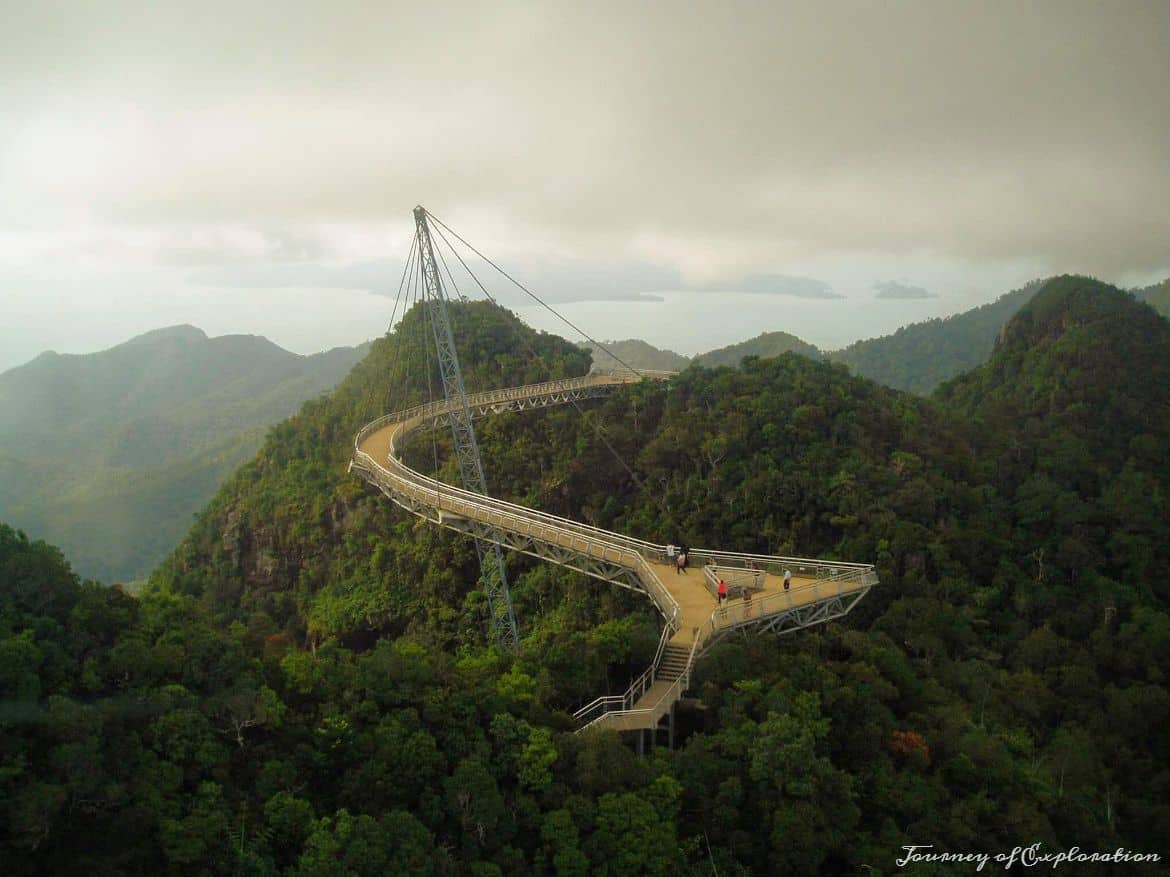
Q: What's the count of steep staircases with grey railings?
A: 1